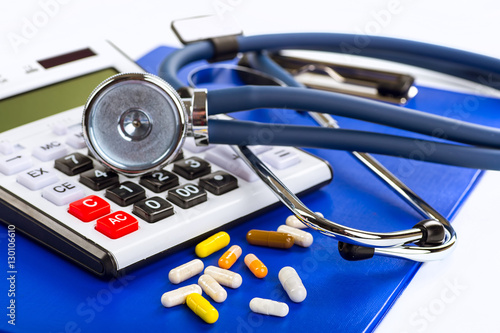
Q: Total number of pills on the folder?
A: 13